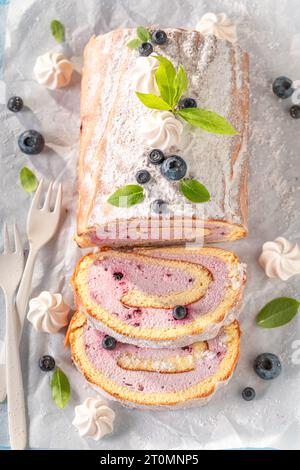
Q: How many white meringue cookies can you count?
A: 7